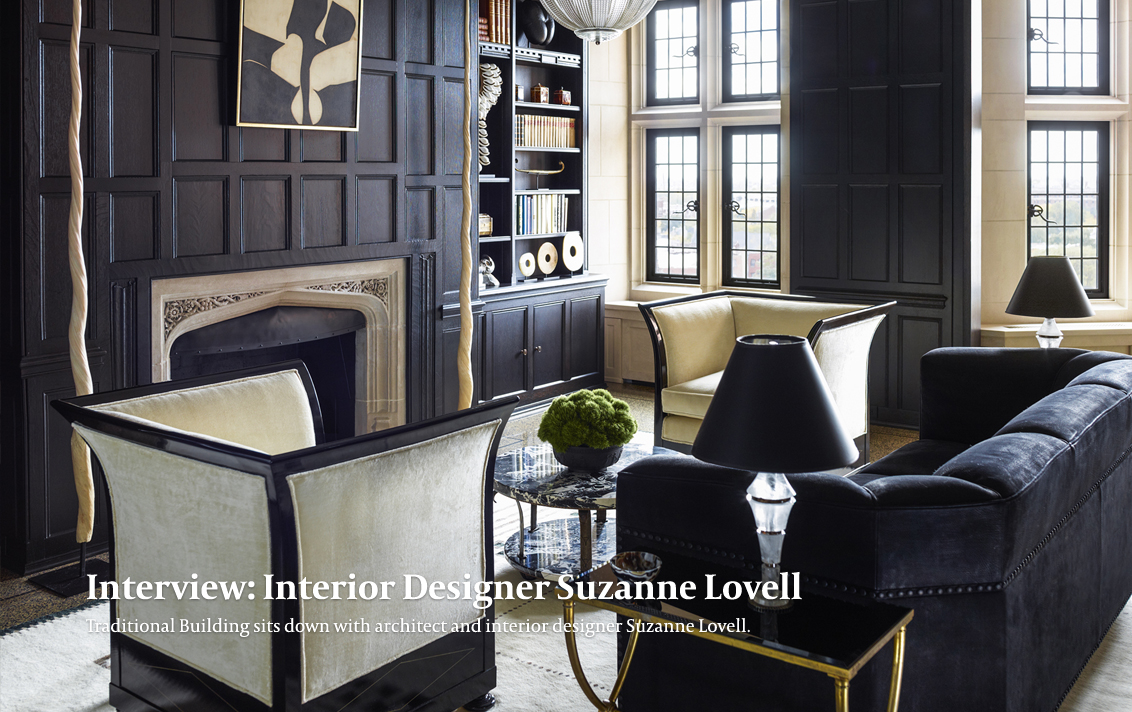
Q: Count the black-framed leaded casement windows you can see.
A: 6